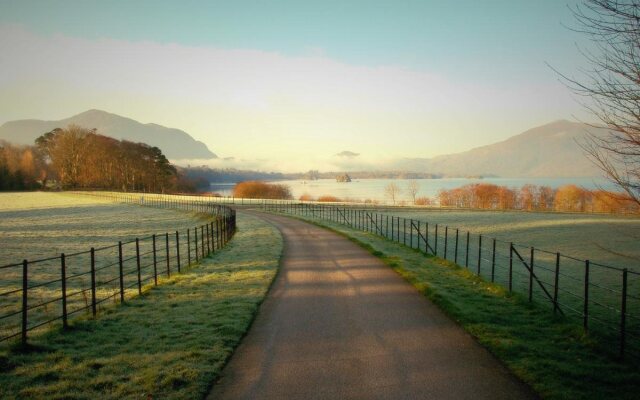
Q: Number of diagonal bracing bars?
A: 4